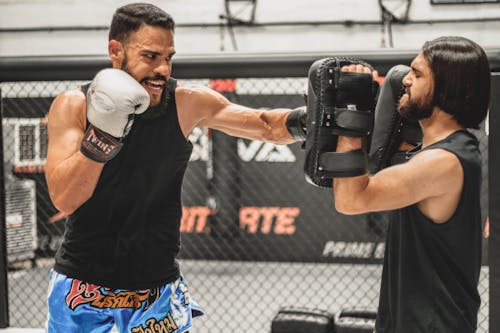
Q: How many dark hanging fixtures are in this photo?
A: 2